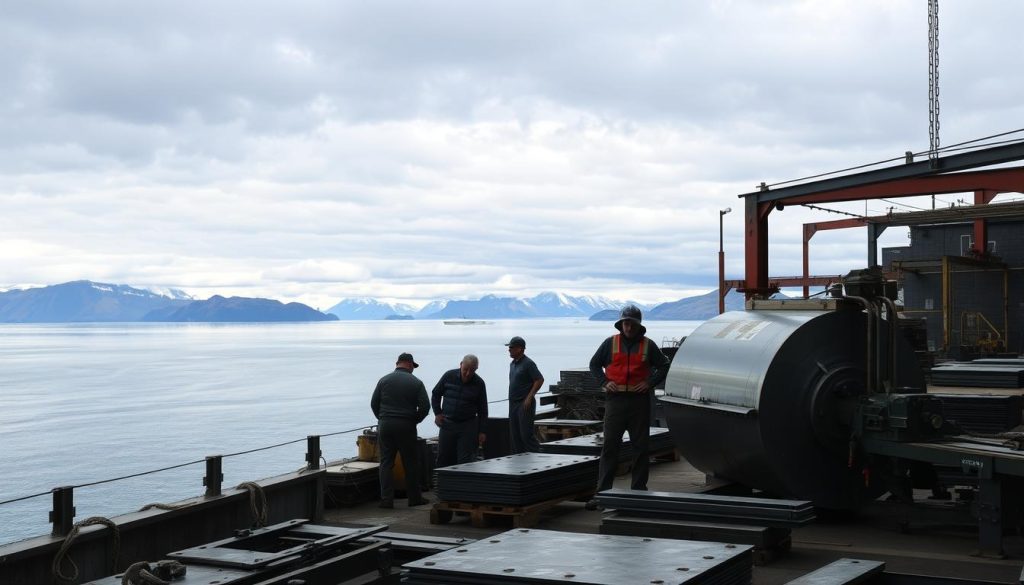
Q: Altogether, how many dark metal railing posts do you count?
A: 3